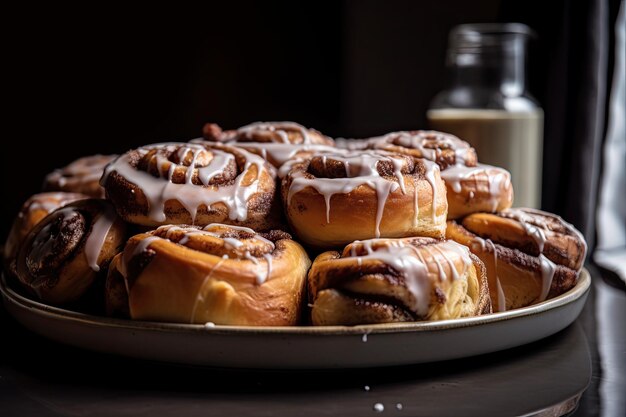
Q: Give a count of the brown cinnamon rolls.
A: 11